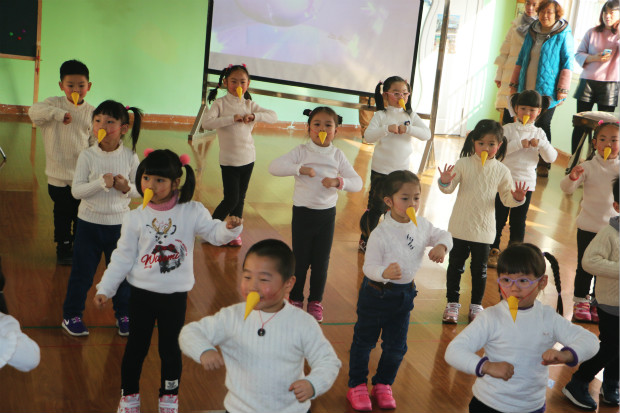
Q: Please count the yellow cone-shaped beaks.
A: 12